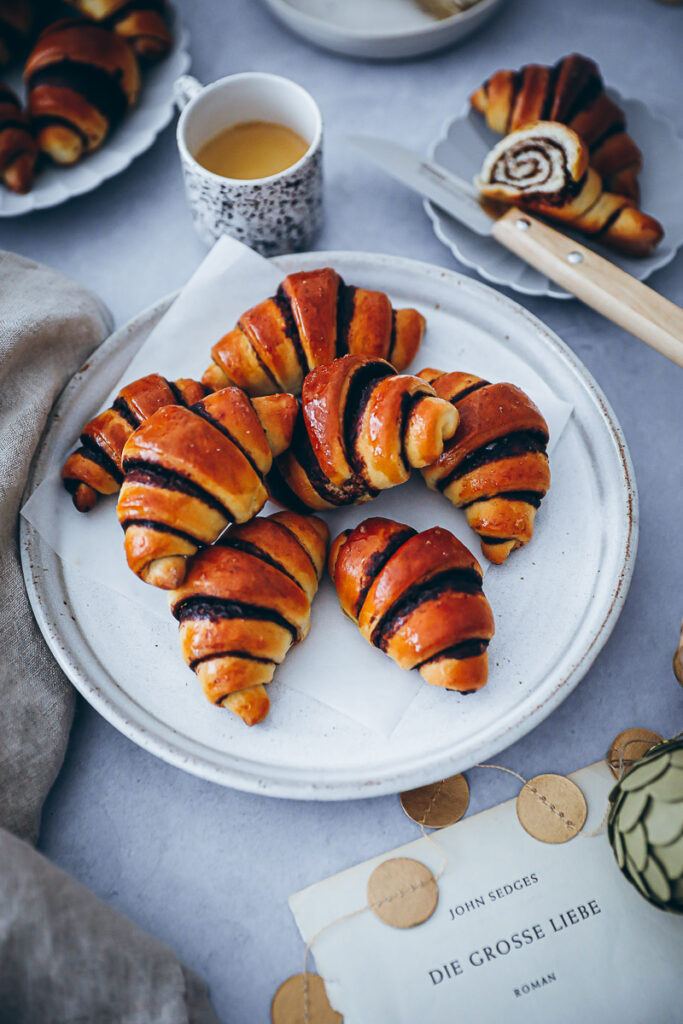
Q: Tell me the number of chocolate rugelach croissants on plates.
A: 13